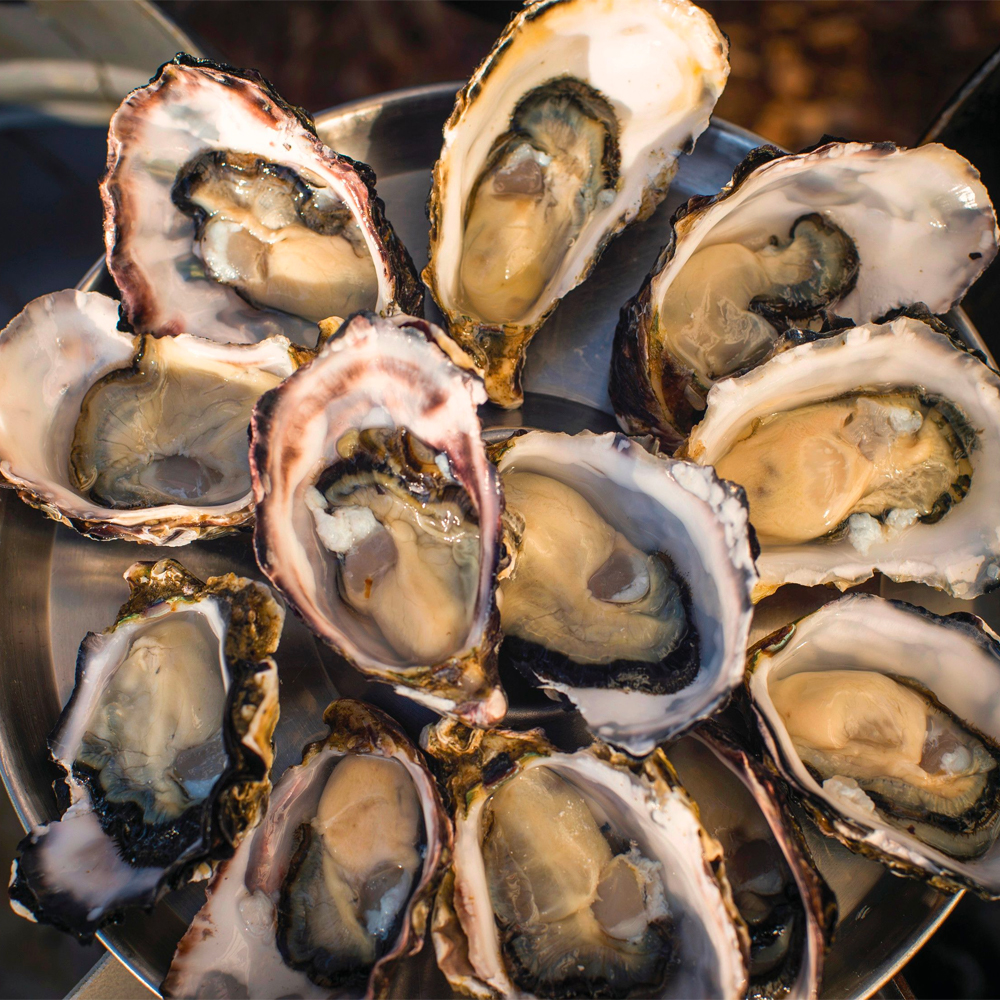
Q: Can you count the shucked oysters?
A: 12